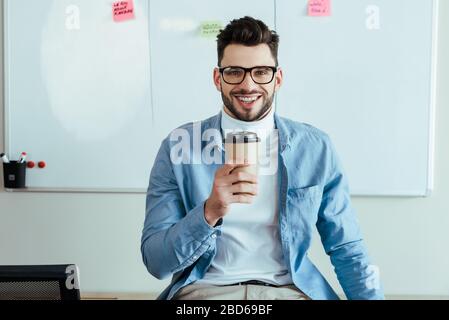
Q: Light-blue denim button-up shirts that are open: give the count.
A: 1